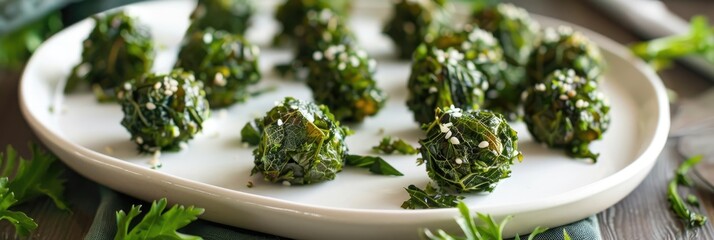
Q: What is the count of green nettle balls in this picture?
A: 15